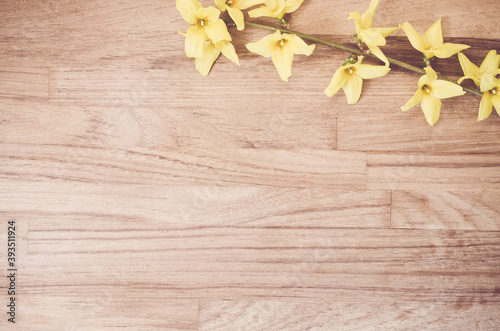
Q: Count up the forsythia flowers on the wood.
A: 11